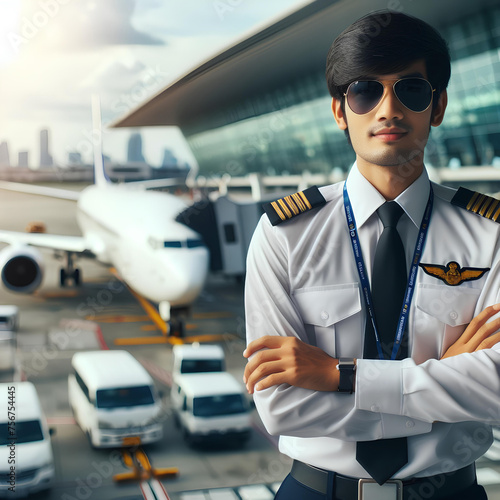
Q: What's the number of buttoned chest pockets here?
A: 2